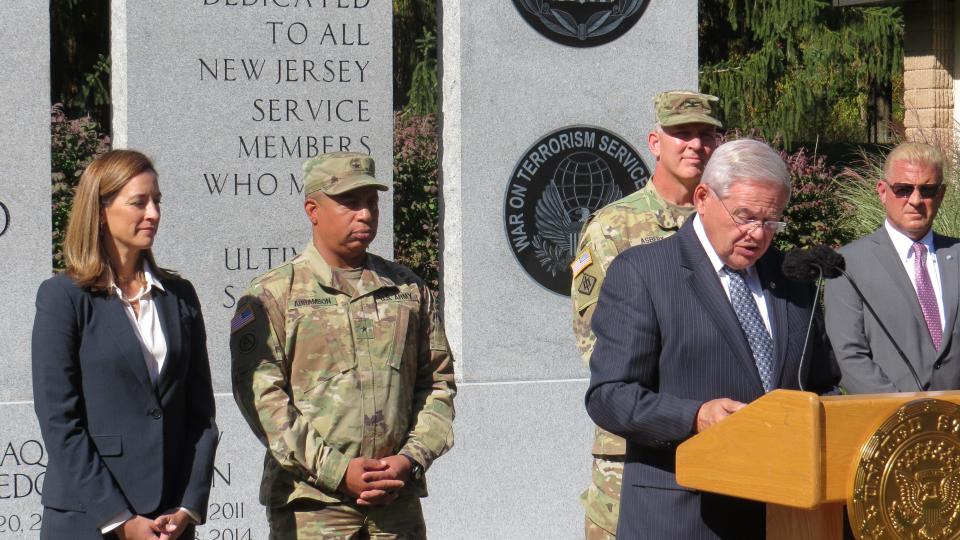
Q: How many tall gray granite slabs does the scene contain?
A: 3